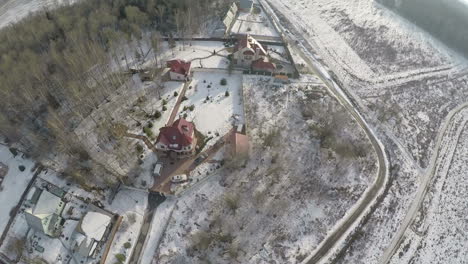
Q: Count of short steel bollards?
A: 0